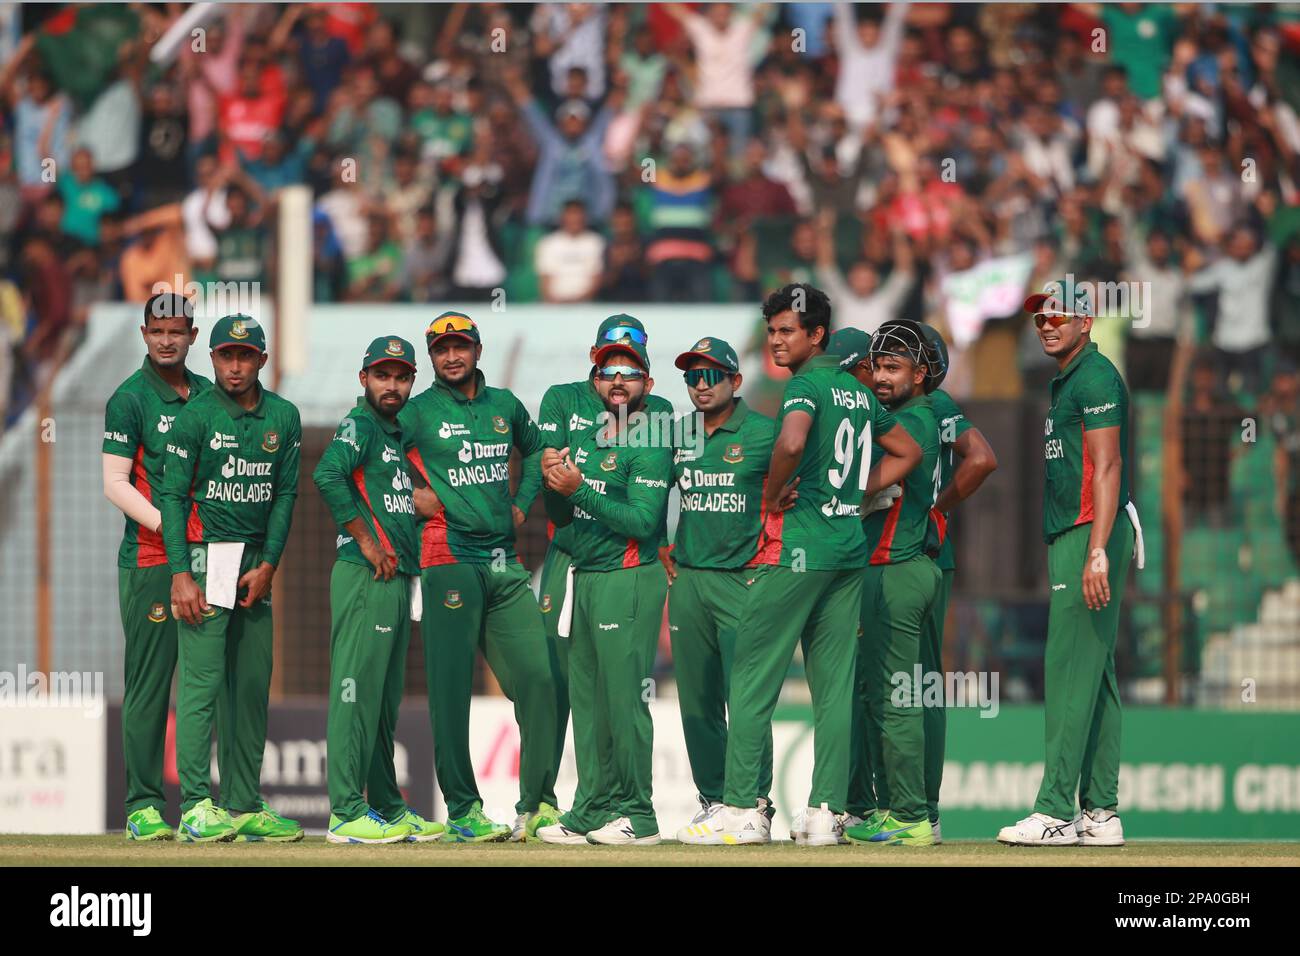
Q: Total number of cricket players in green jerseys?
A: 11